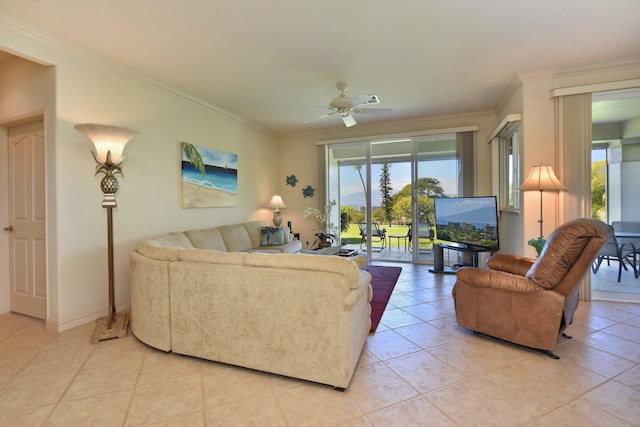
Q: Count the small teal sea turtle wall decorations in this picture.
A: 2